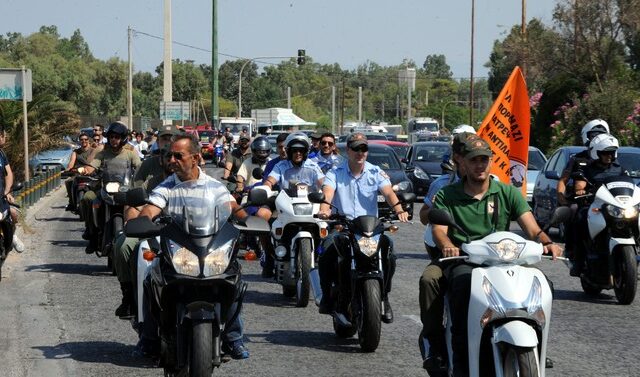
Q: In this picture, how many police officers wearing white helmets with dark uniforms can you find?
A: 2